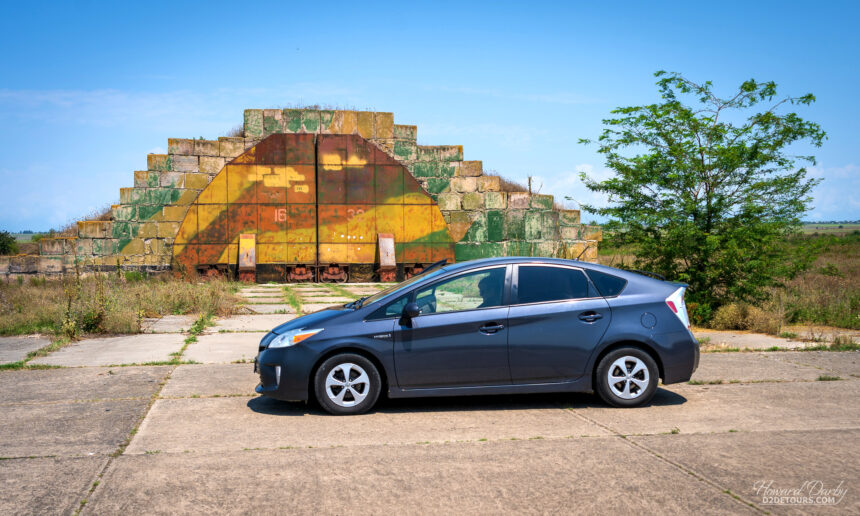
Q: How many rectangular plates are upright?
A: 2